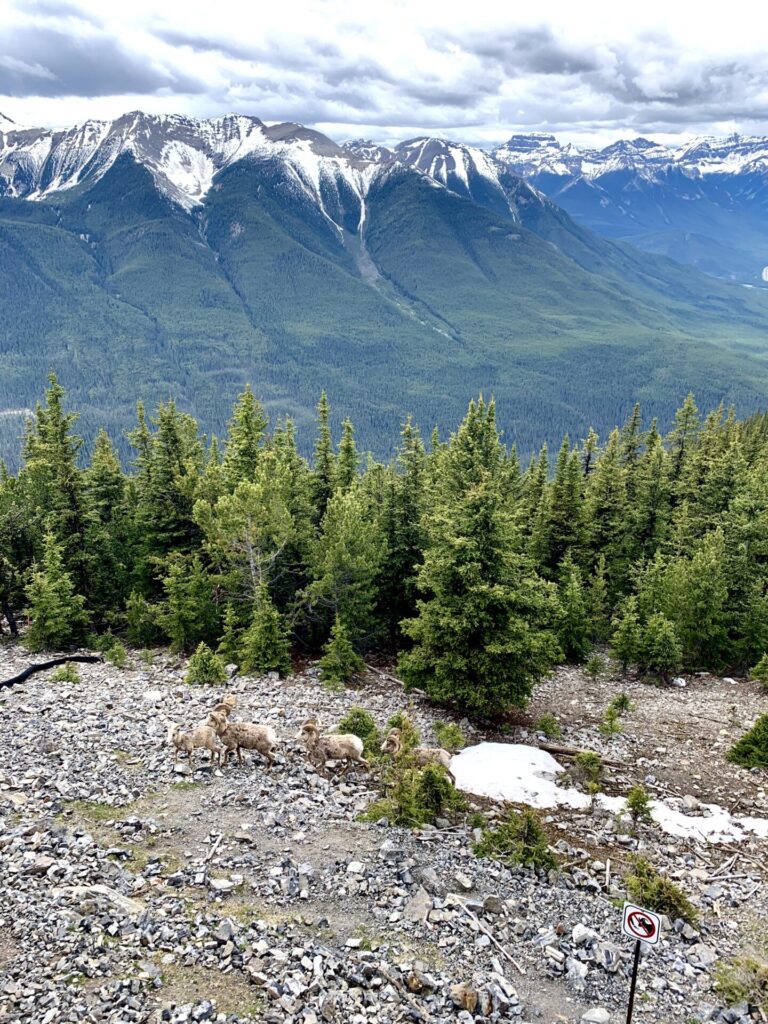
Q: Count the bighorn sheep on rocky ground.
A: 4